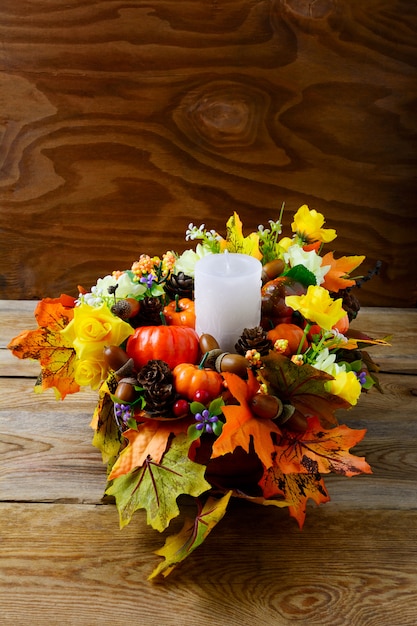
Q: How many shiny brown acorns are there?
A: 8